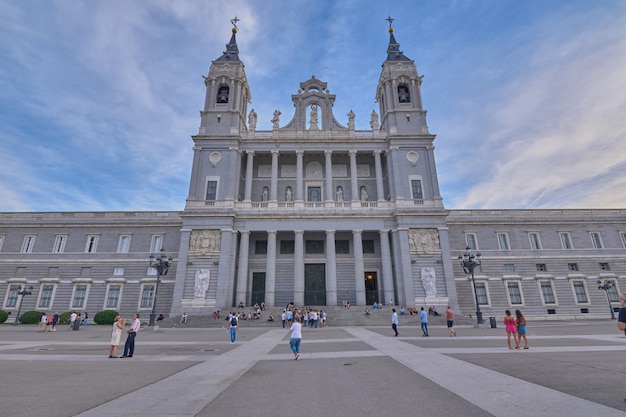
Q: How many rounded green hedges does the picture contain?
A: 4